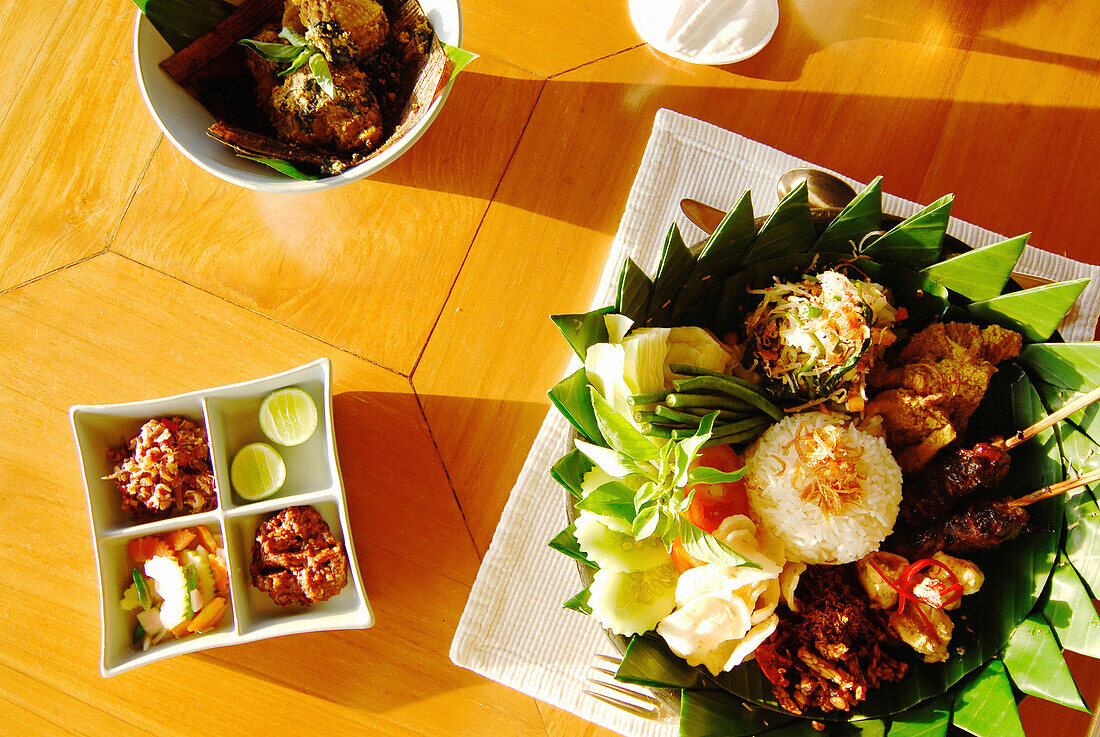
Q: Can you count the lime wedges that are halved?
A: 2